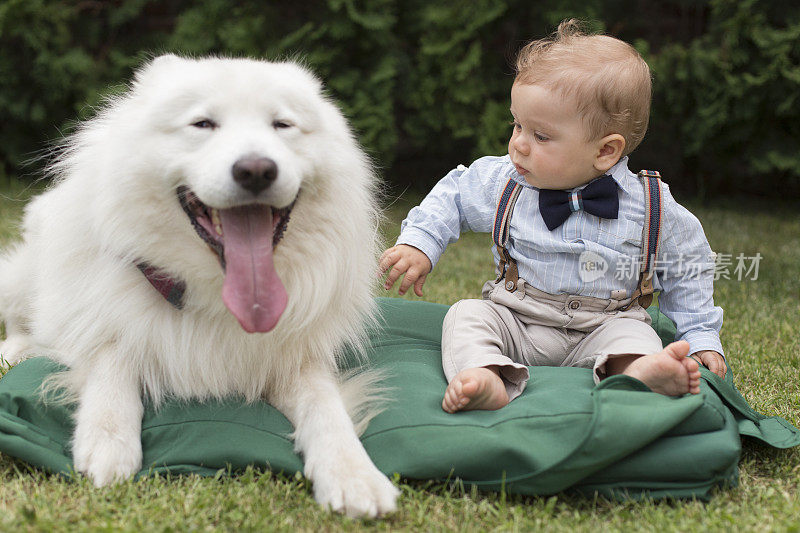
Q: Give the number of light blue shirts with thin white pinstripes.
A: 1